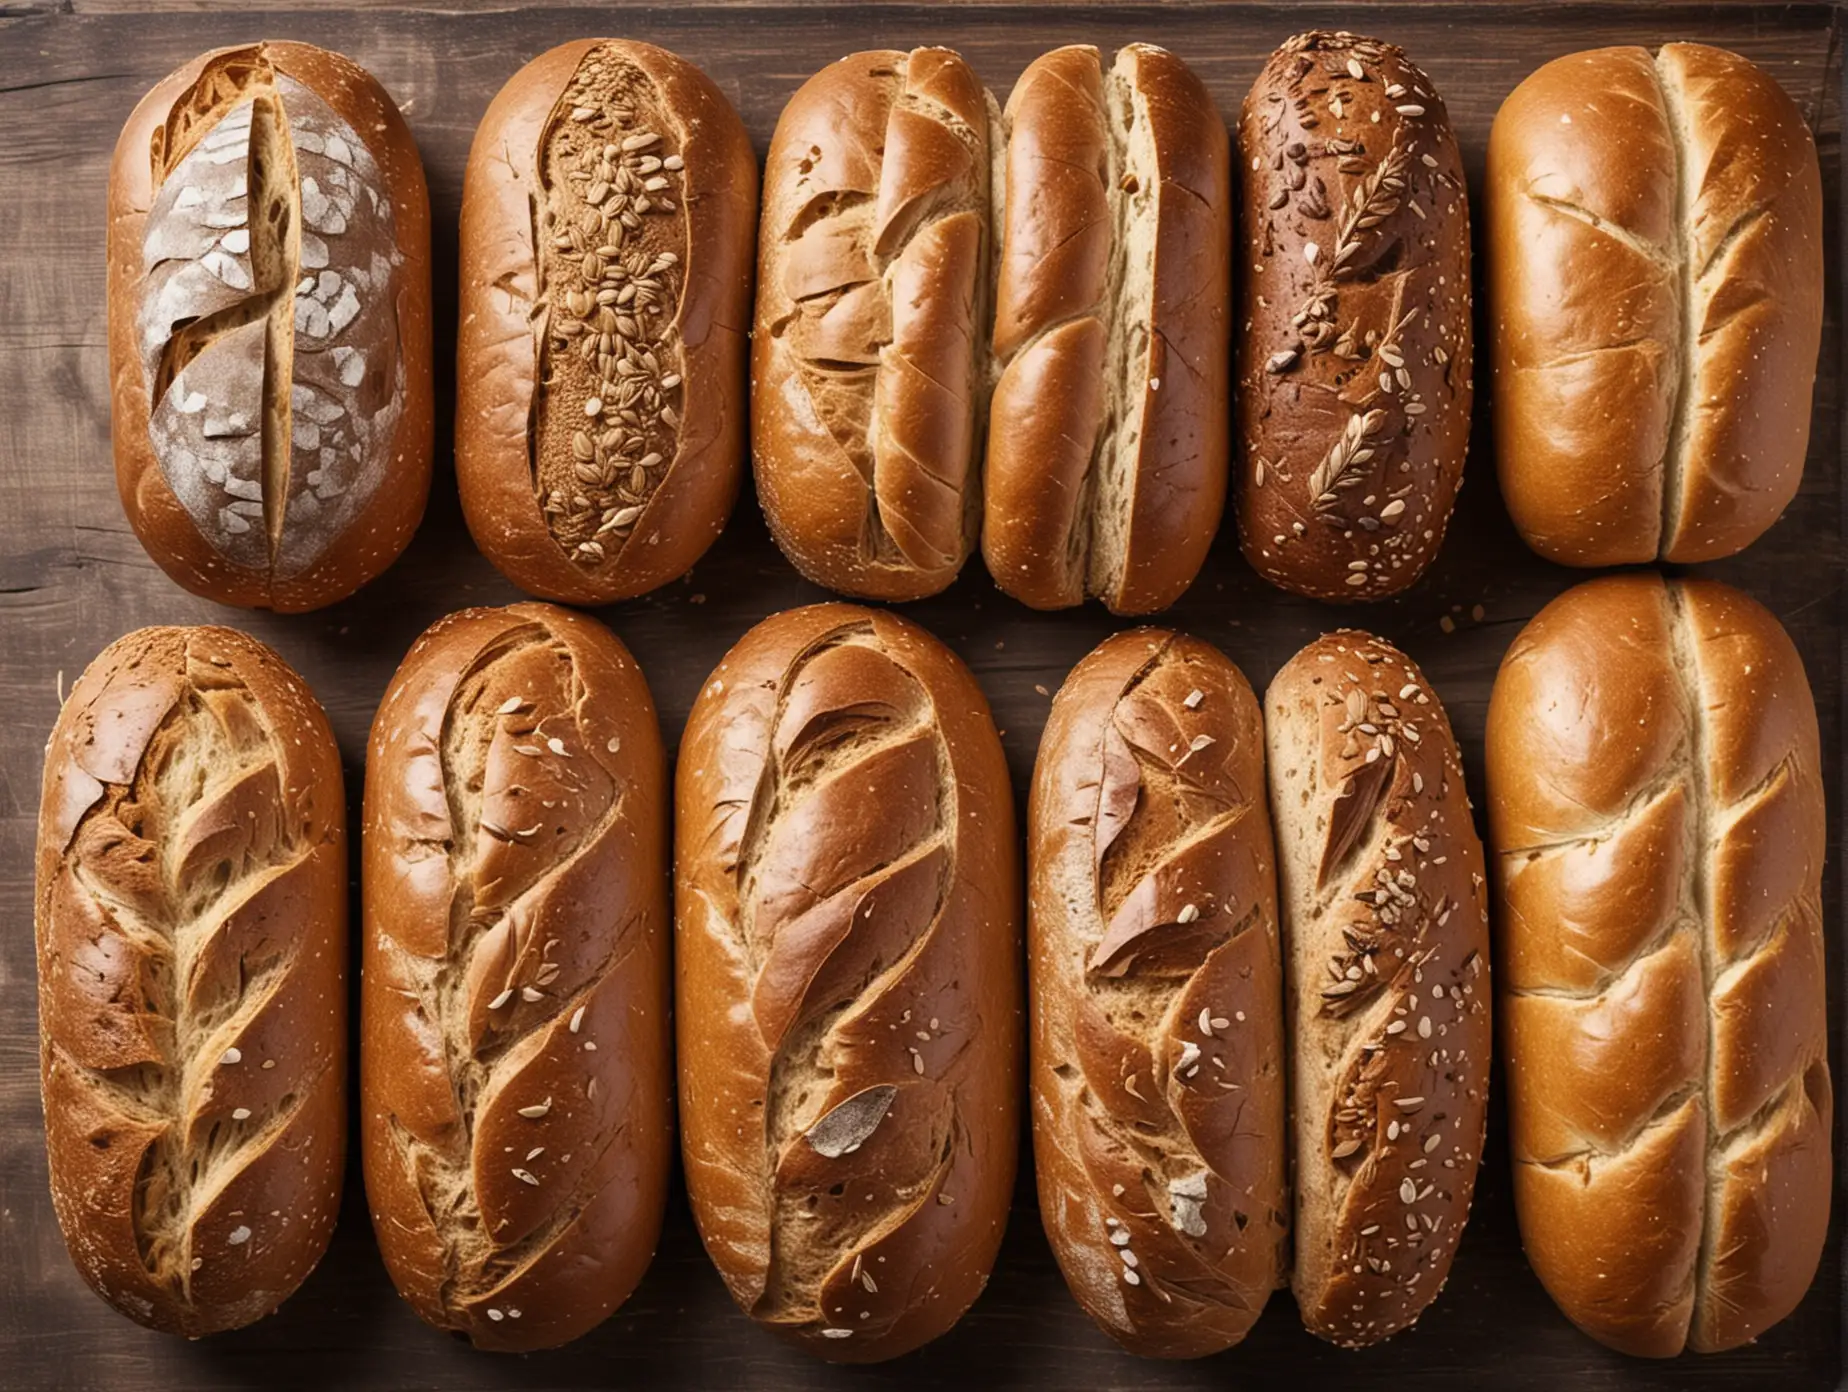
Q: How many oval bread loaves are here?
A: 12